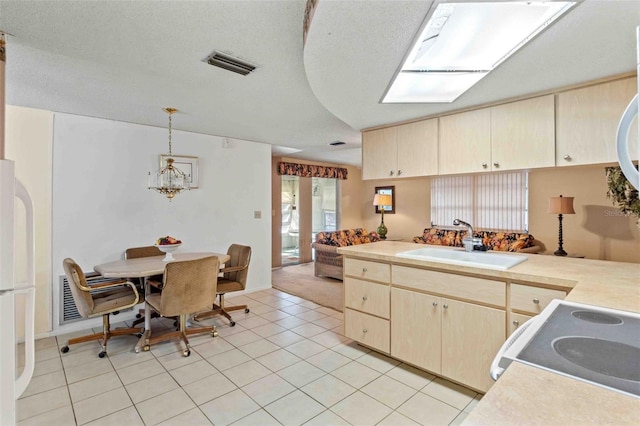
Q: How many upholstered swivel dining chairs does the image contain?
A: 4